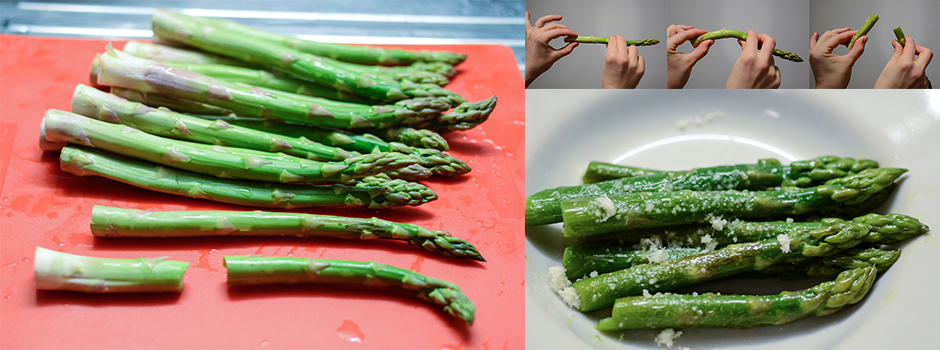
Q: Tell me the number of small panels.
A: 3